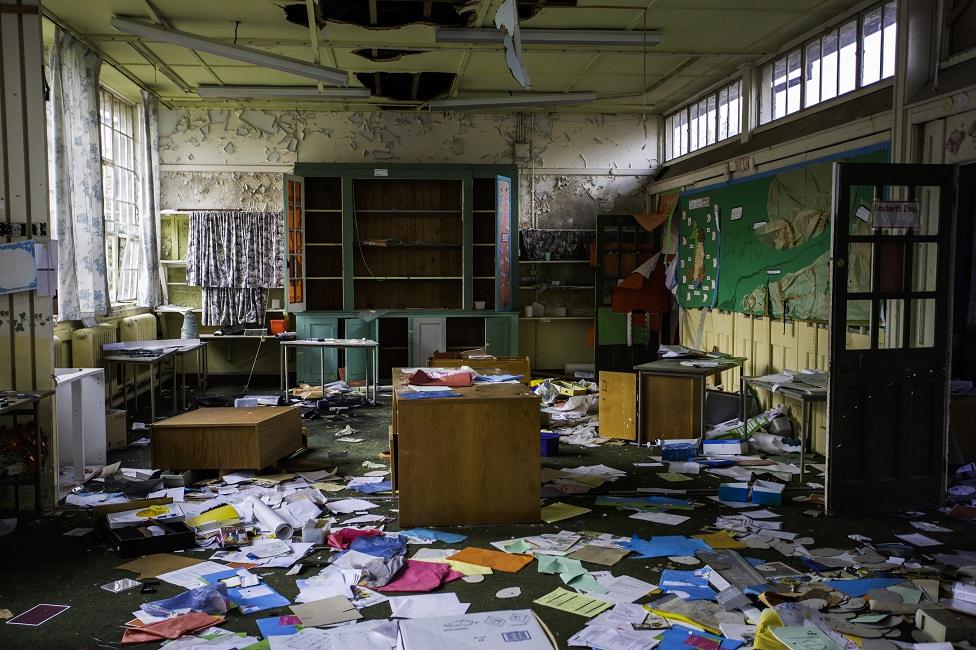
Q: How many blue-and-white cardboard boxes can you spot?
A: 4